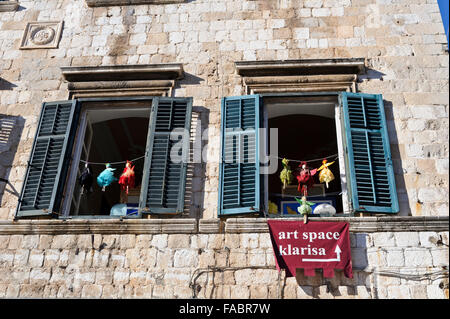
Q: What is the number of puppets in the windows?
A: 7